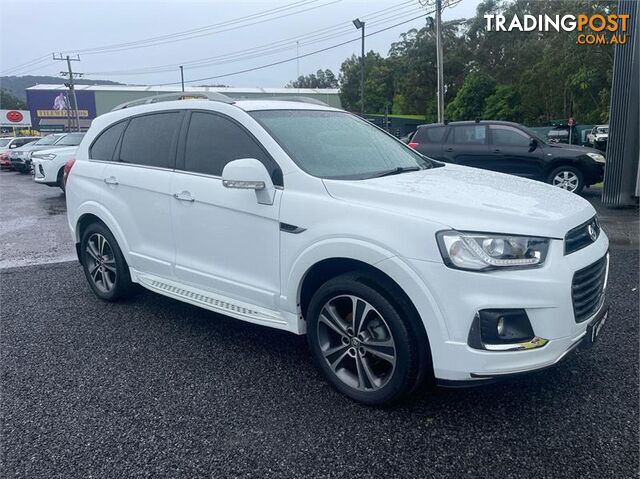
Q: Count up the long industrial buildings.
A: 1